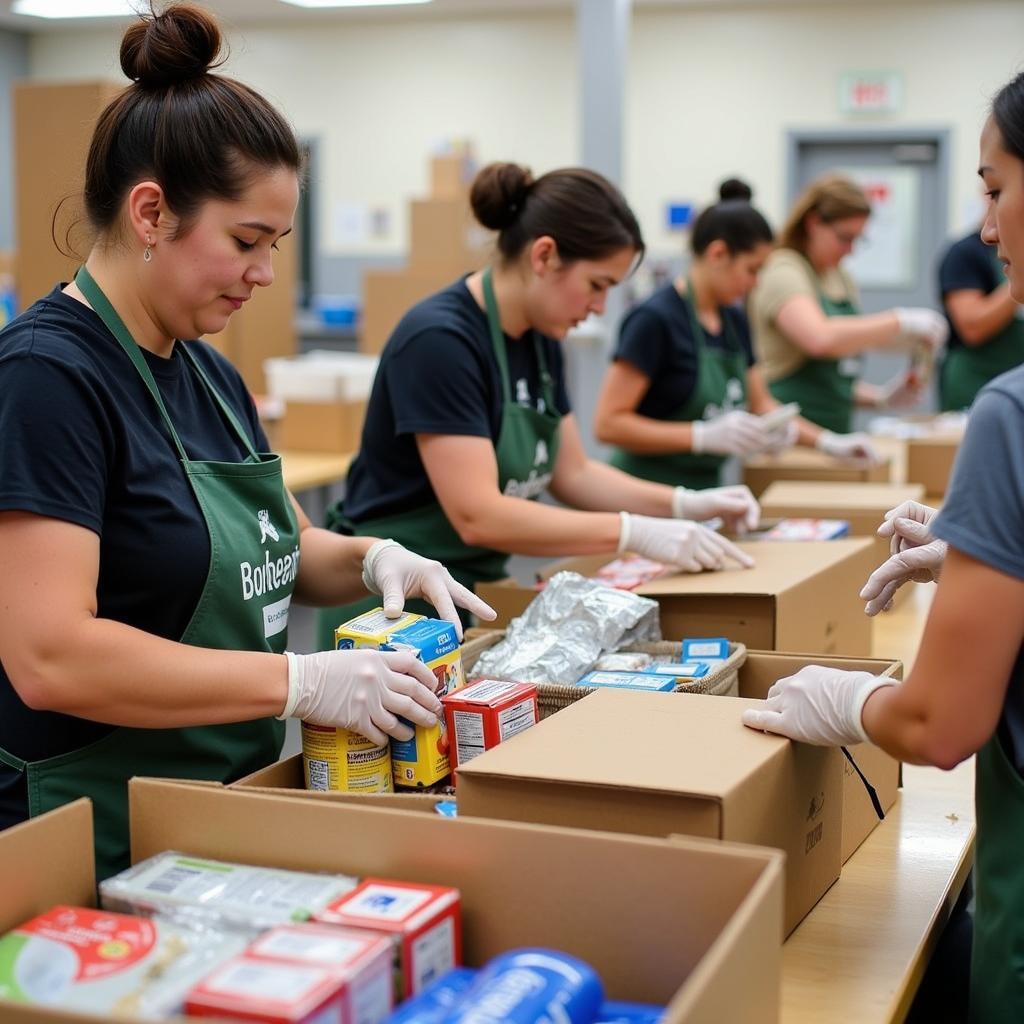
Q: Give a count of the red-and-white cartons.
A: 4